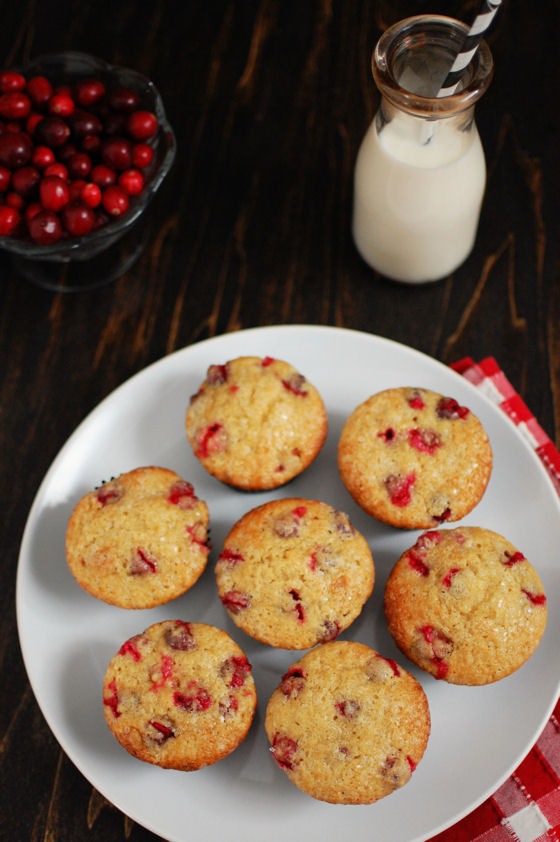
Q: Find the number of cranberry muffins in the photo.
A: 7